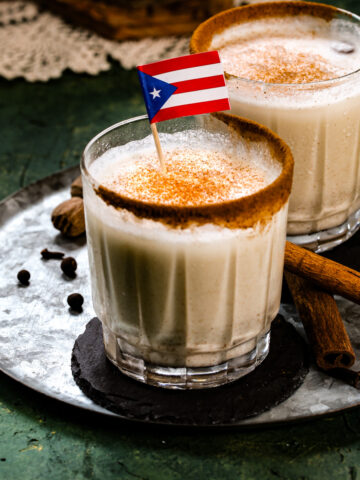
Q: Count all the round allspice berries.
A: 3